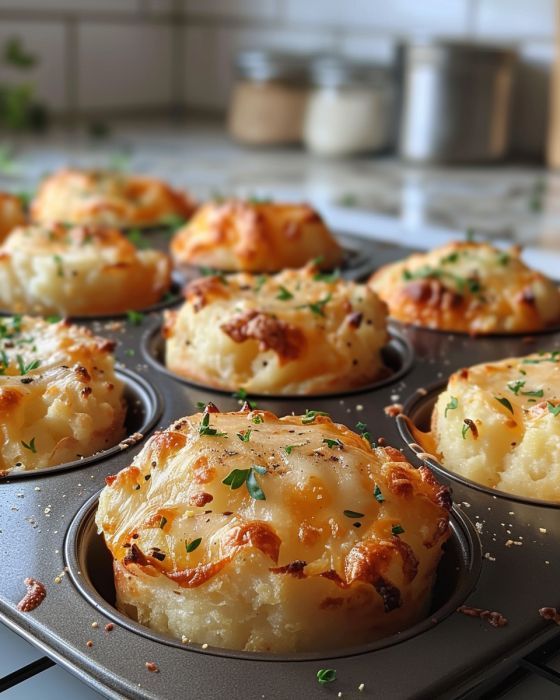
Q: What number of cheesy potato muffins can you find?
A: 9